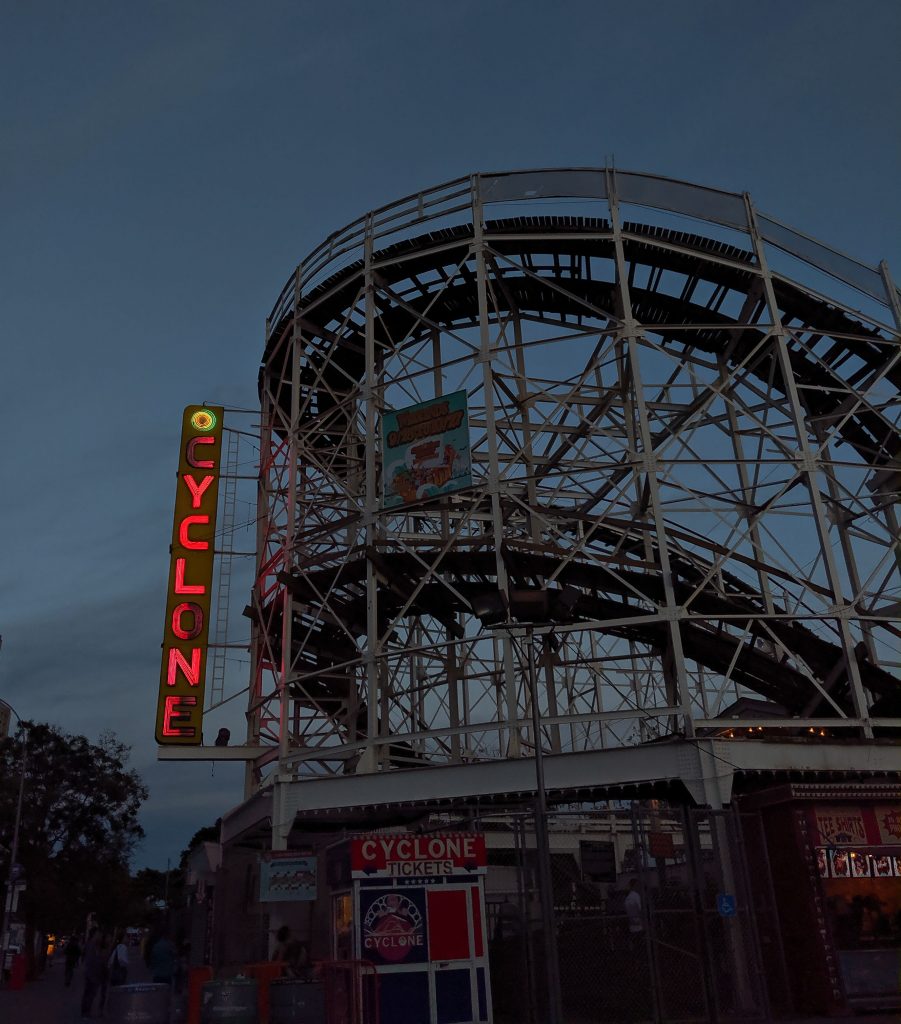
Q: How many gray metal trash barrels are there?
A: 3